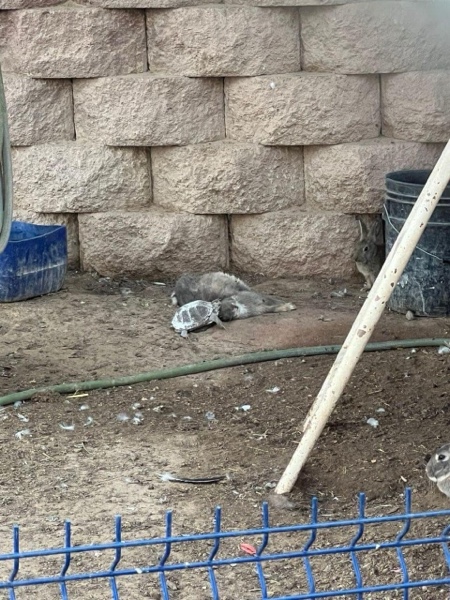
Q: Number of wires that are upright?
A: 9